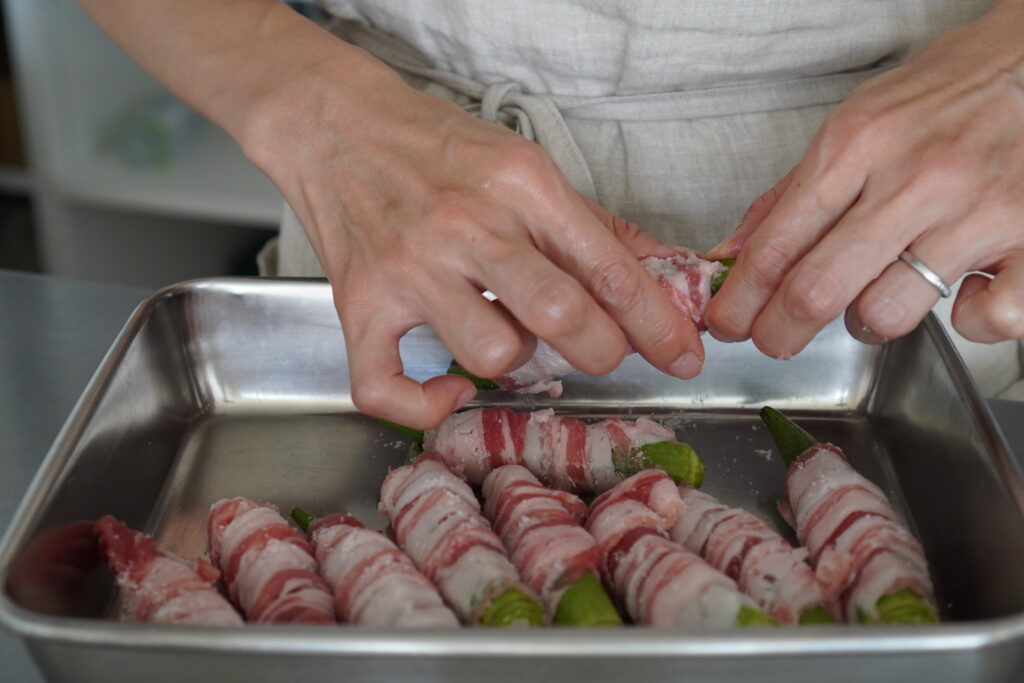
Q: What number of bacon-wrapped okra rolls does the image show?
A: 10